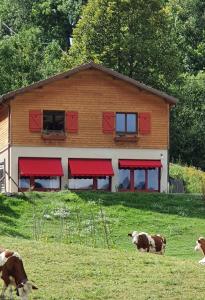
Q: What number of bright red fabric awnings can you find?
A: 3